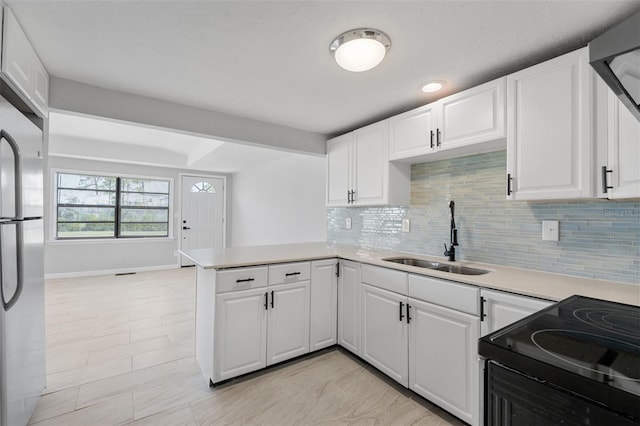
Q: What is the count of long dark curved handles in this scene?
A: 2